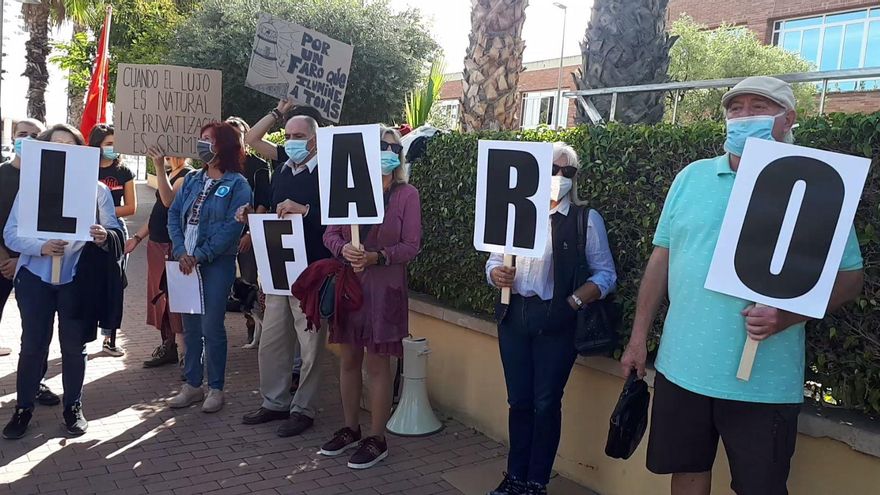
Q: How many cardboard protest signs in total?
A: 2